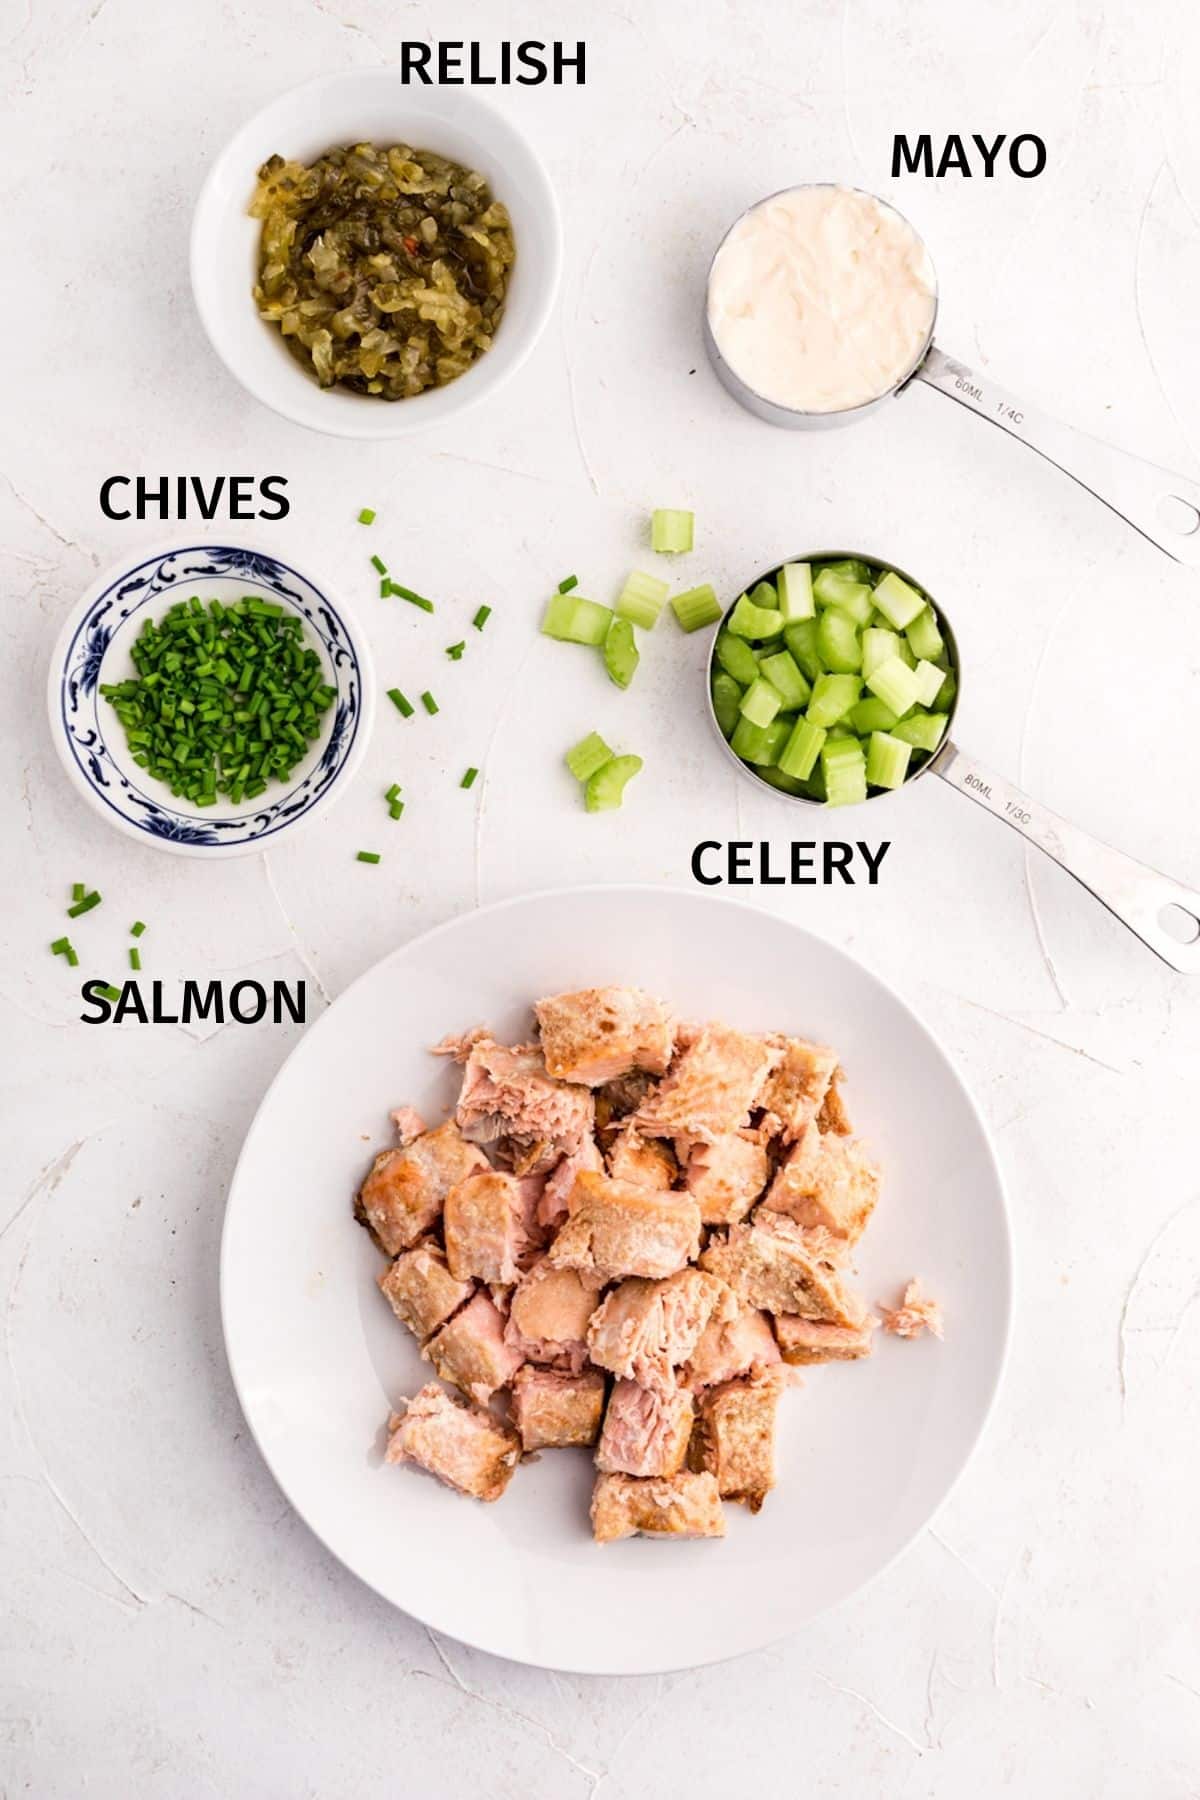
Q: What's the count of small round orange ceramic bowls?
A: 0